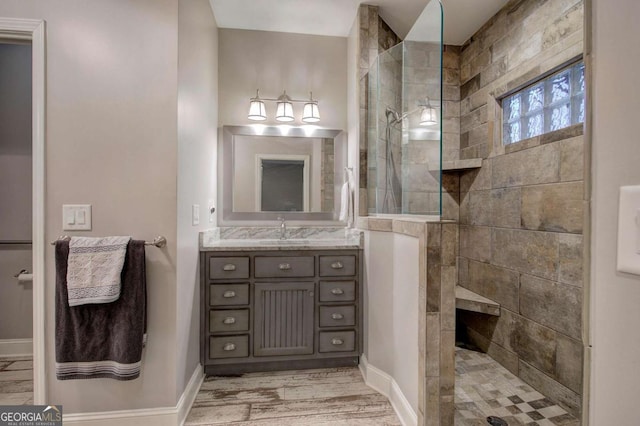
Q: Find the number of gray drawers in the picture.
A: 9